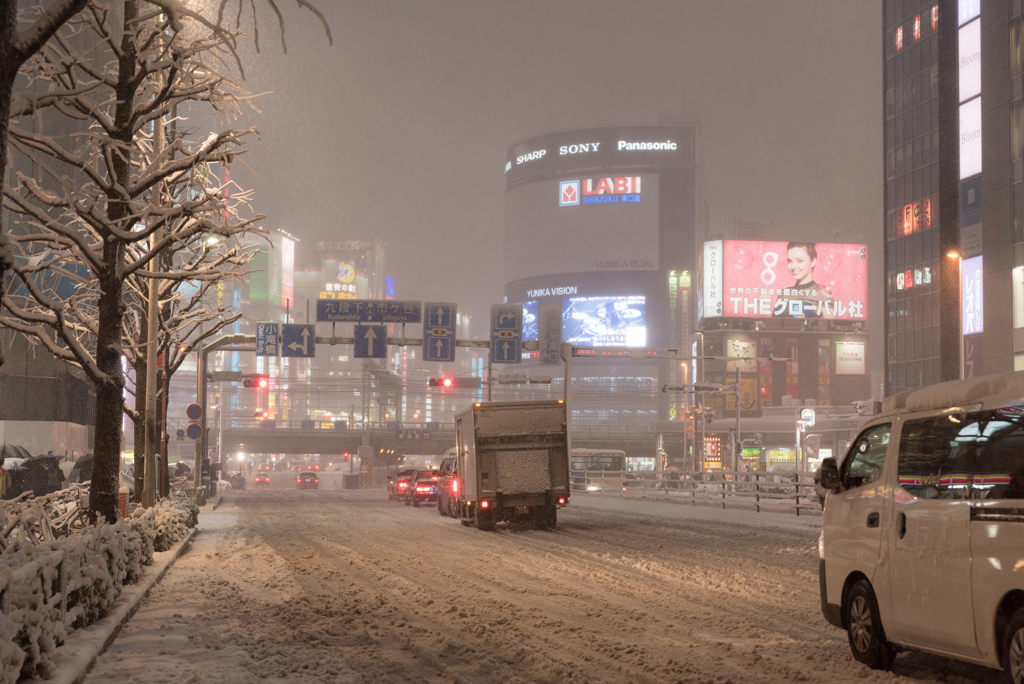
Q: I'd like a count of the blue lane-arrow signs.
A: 4